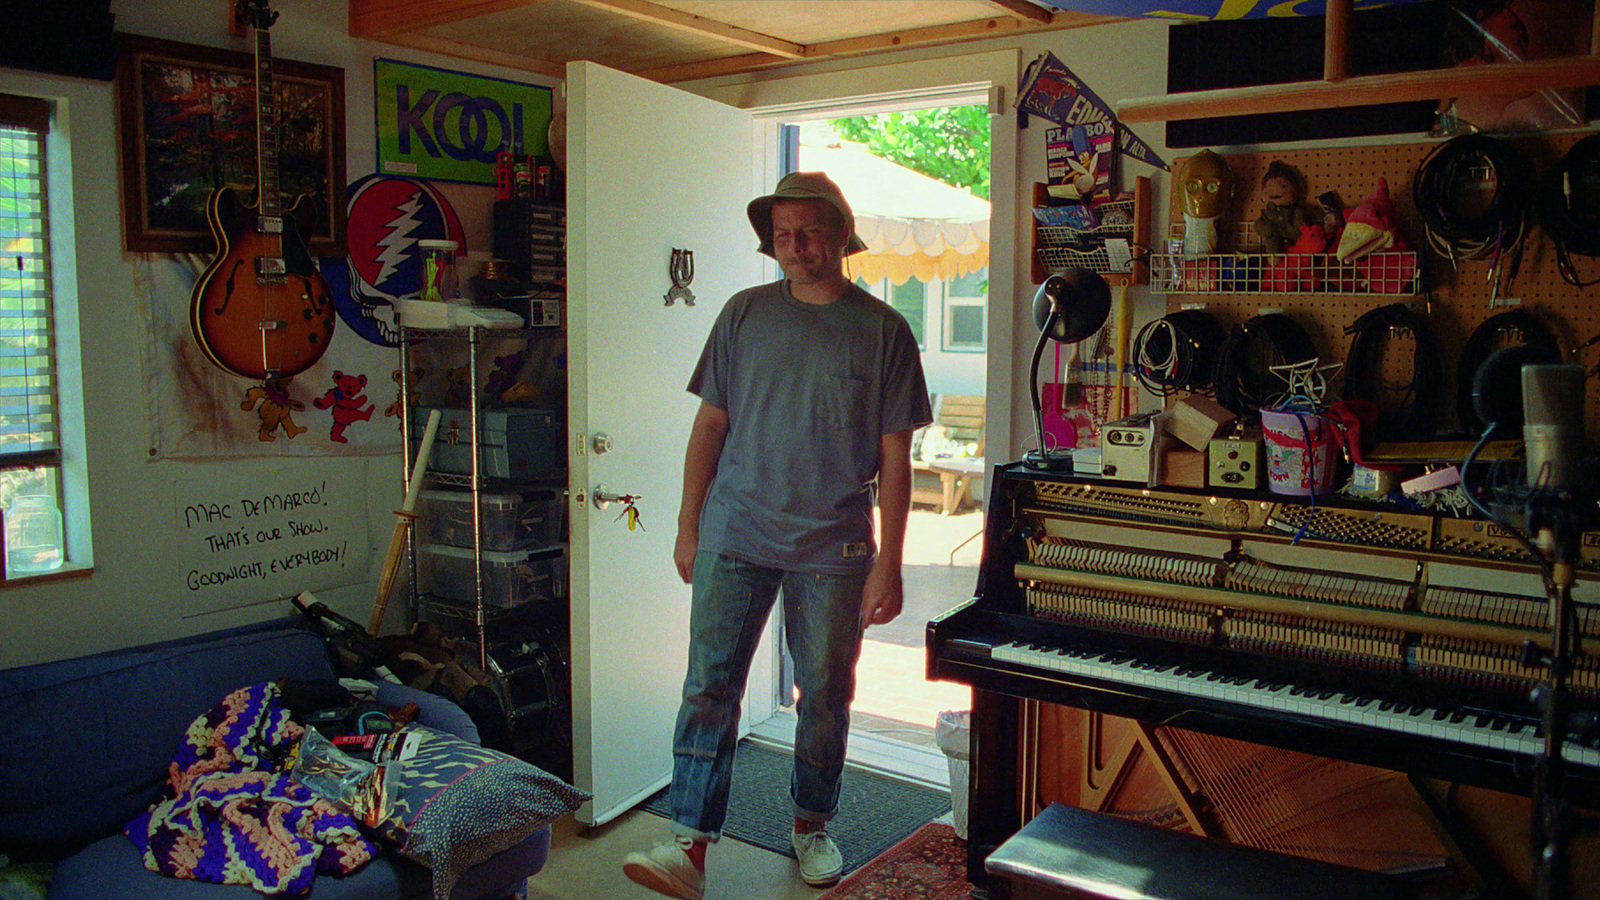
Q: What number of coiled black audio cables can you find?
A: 6